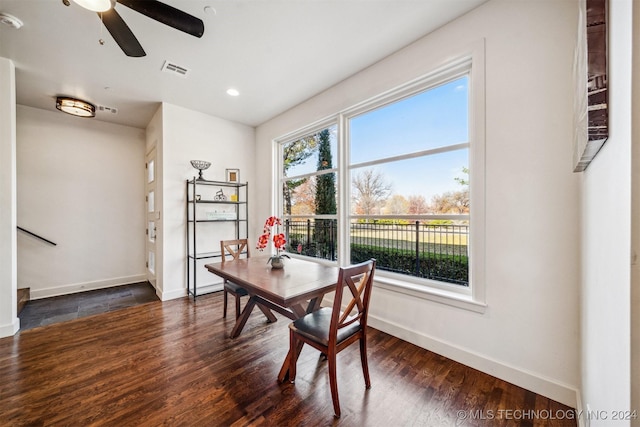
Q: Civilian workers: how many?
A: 0